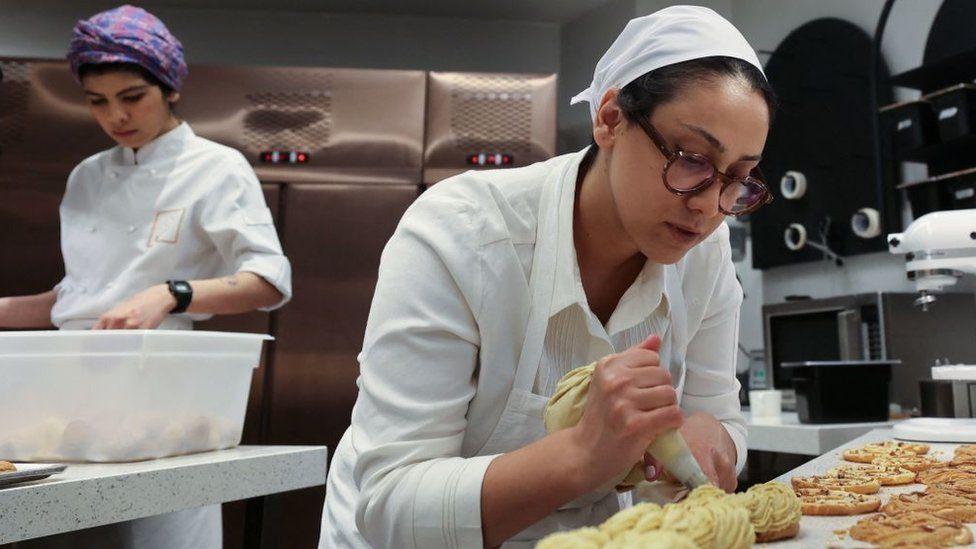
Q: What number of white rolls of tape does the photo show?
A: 3